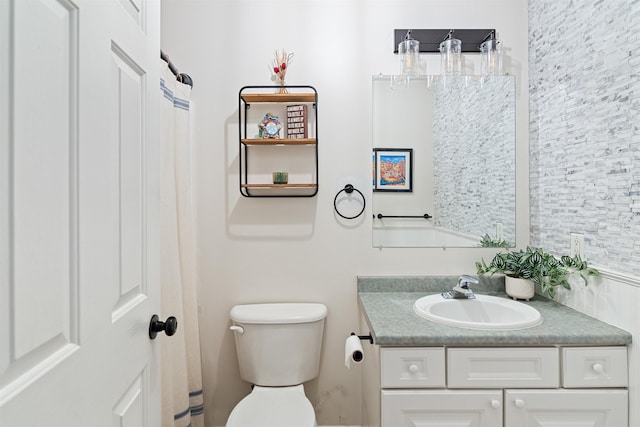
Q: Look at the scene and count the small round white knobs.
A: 4